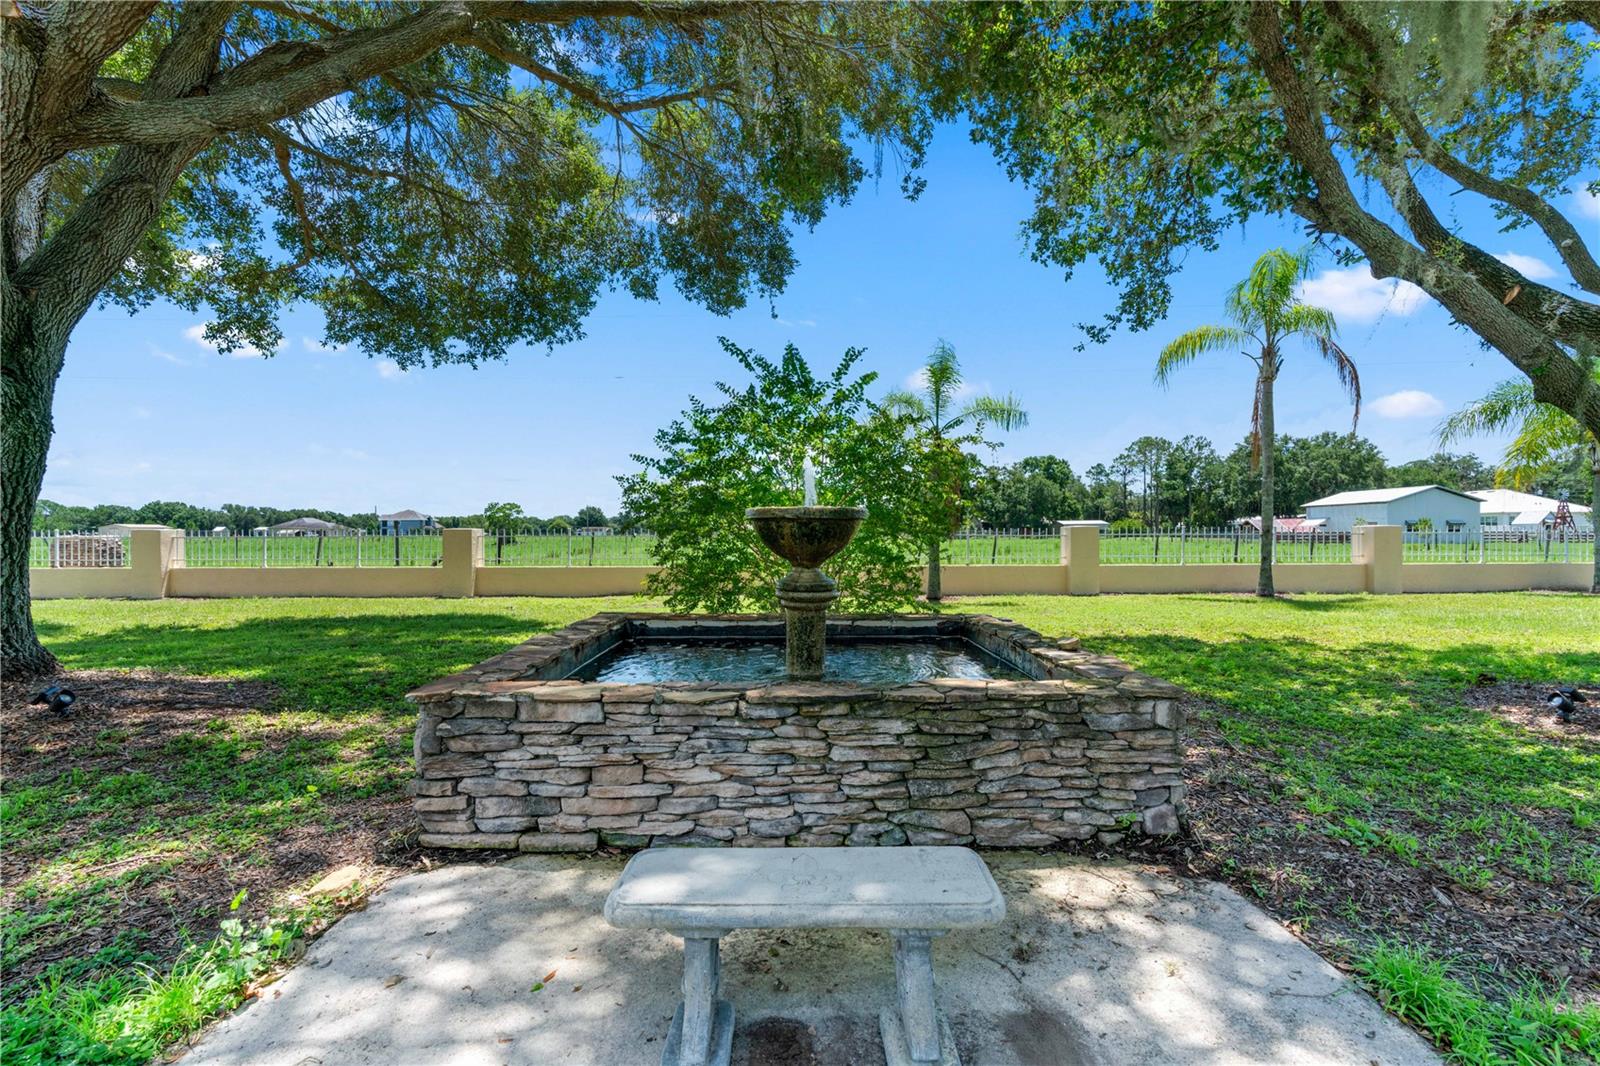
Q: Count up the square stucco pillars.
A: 4